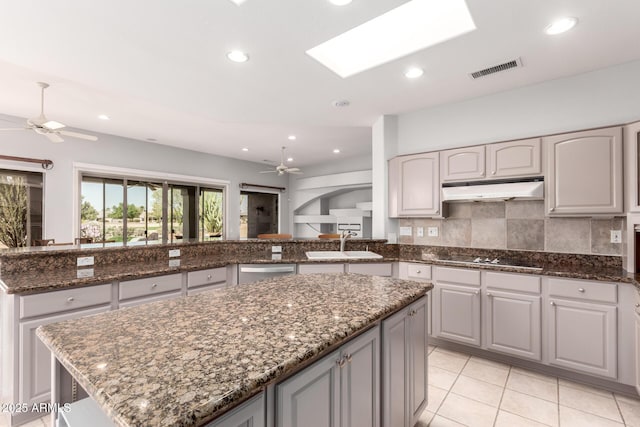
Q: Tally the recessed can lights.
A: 9